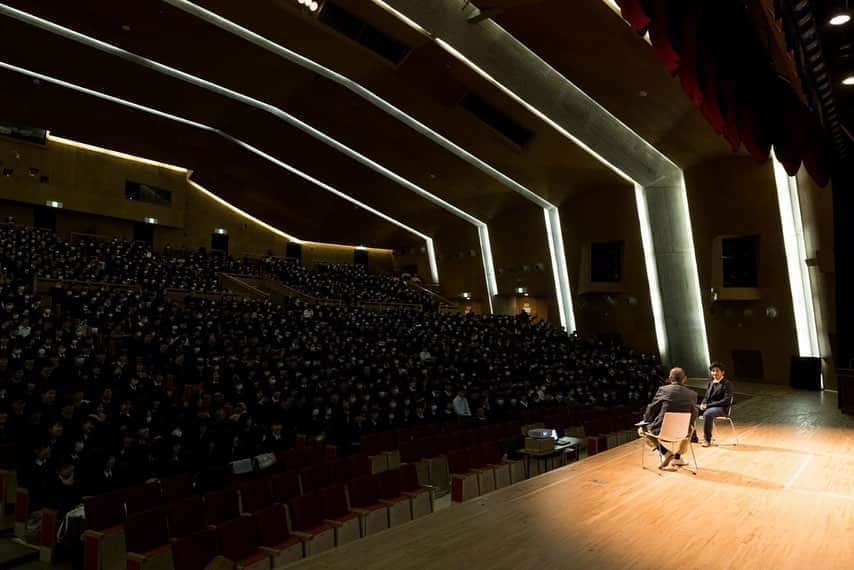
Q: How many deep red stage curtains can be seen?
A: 1